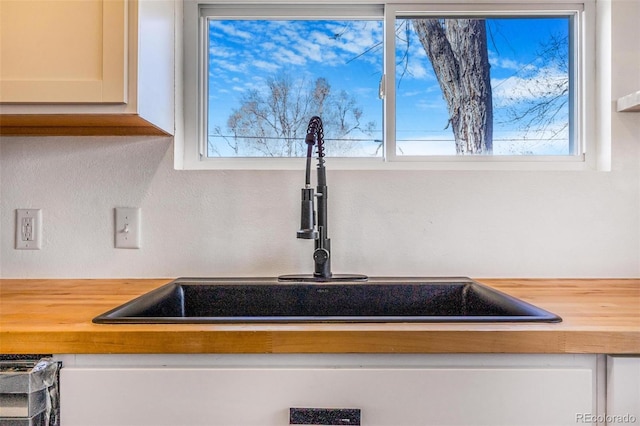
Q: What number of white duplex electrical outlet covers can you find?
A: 1